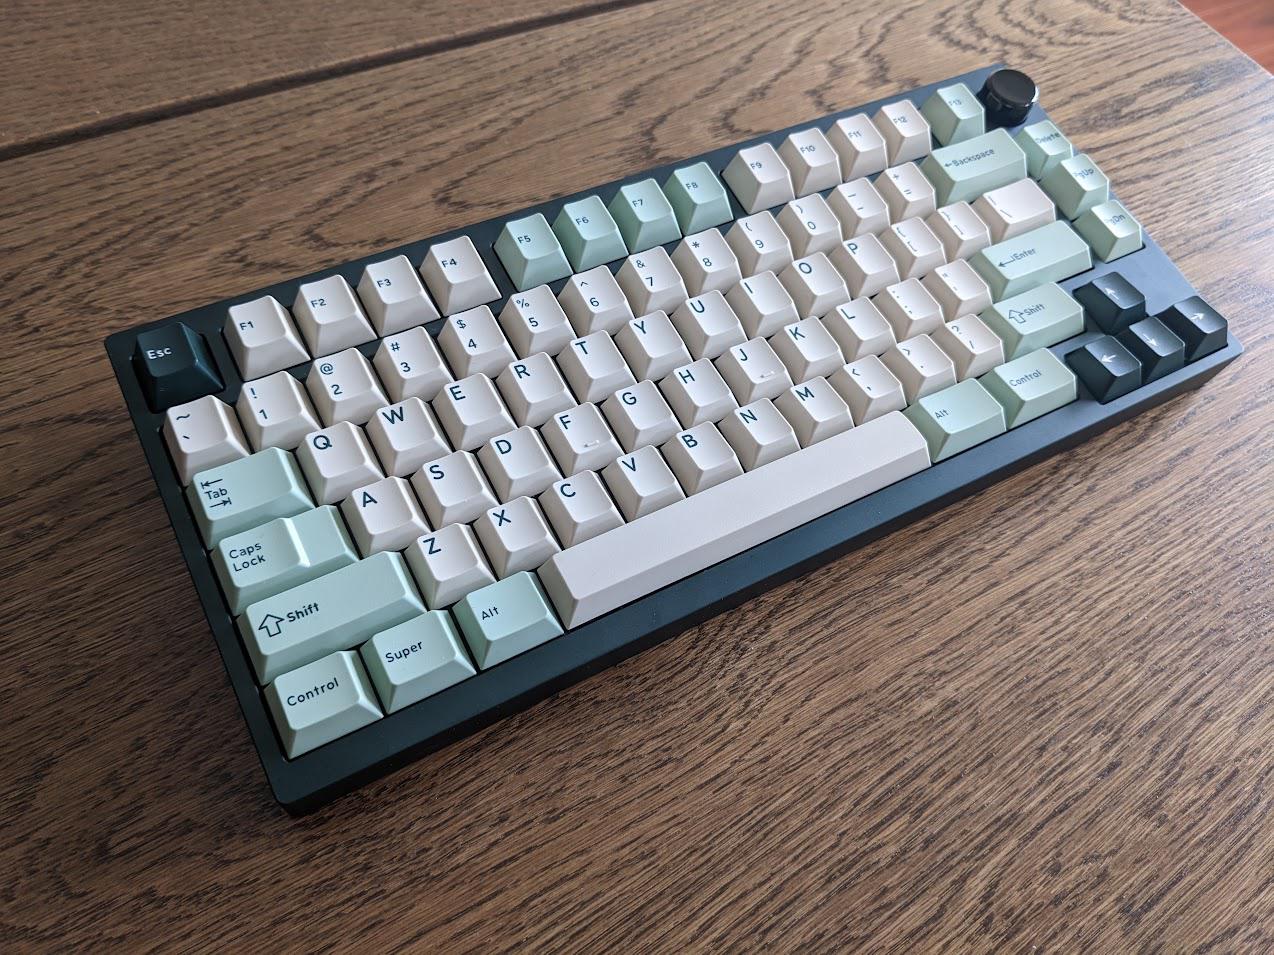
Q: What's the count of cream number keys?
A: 10